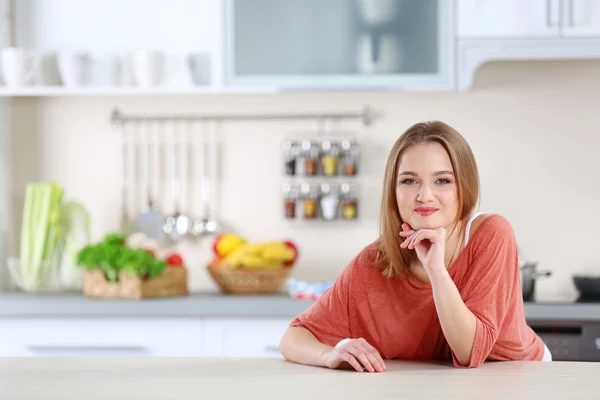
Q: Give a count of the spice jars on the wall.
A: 8